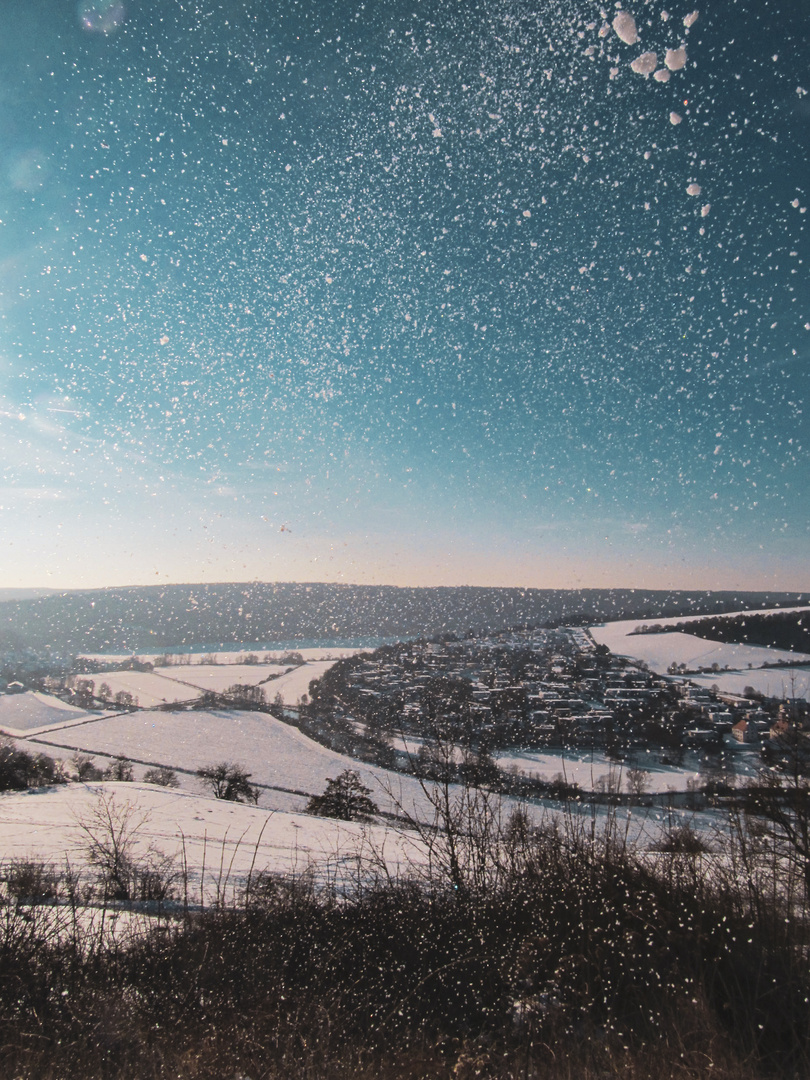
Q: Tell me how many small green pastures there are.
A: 0